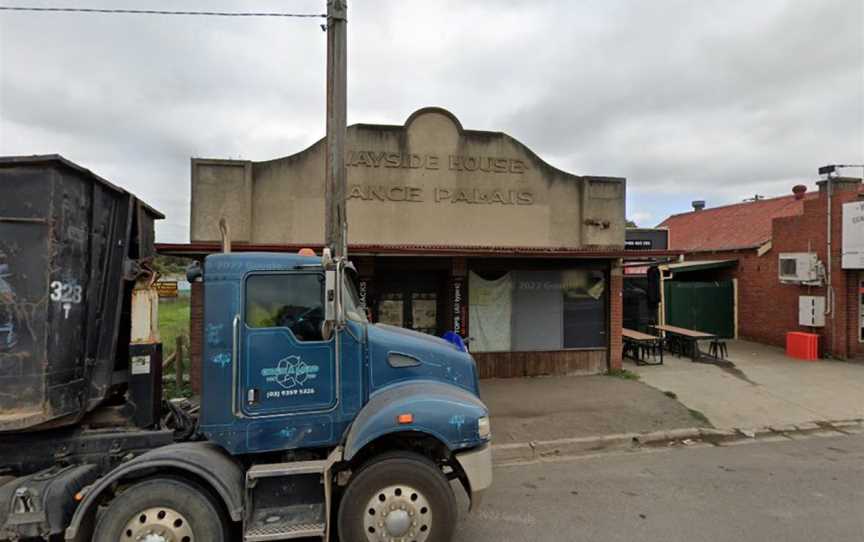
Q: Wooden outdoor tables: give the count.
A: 2